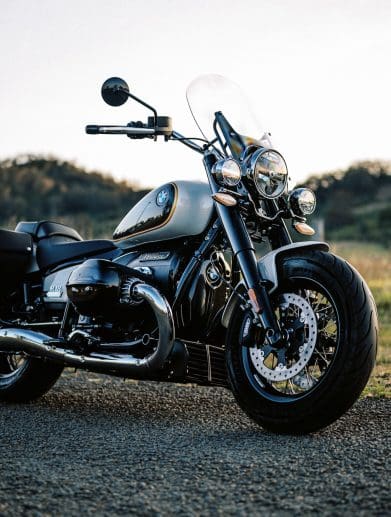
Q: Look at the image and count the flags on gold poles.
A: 0